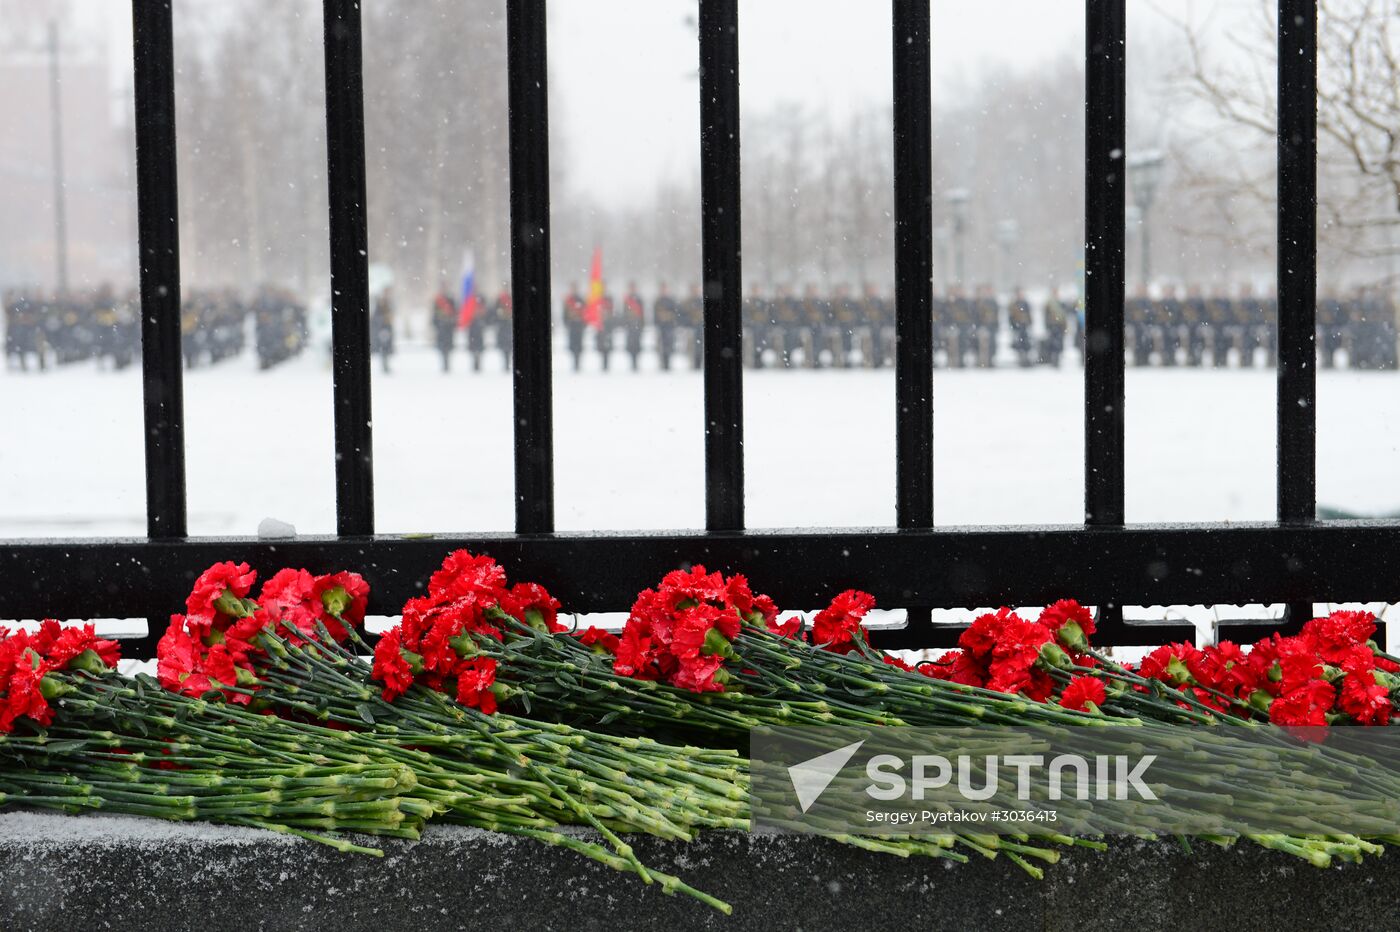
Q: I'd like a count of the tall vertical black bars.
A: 7